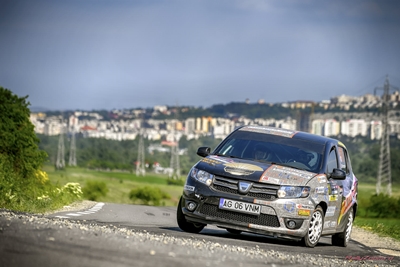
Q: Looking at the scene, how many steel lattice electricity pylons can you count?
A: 5